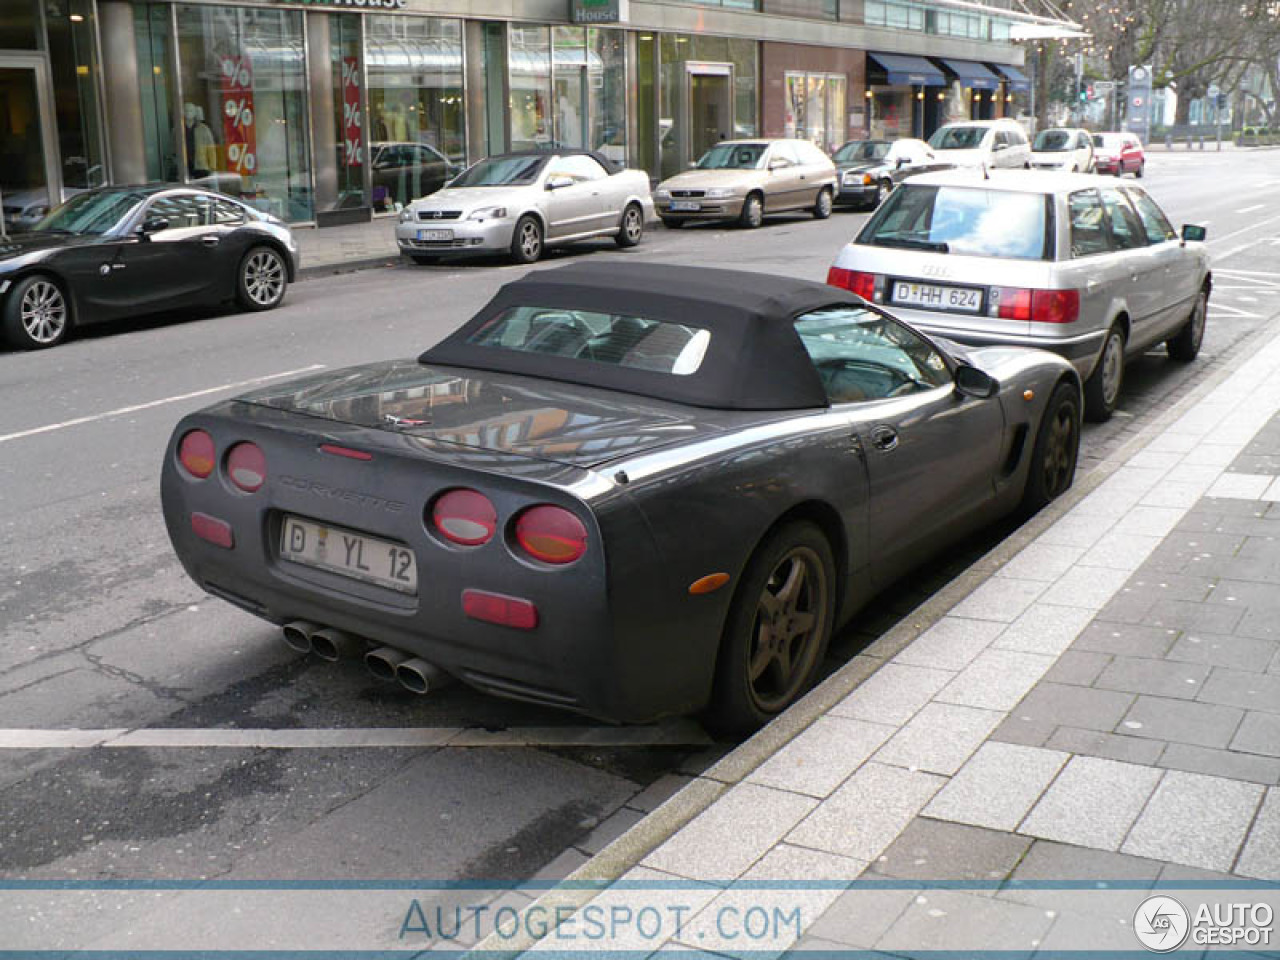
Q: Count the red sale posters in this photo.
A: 2